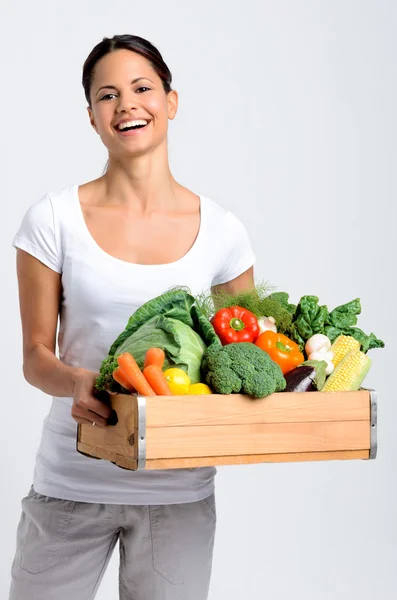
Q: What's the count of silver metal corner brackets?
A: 2